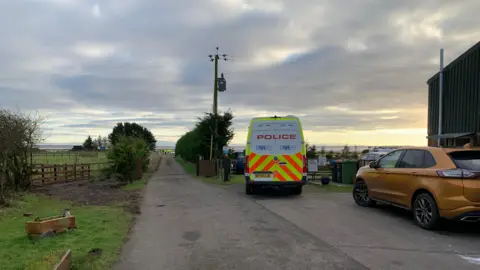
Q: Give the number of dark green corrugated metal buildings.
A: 1